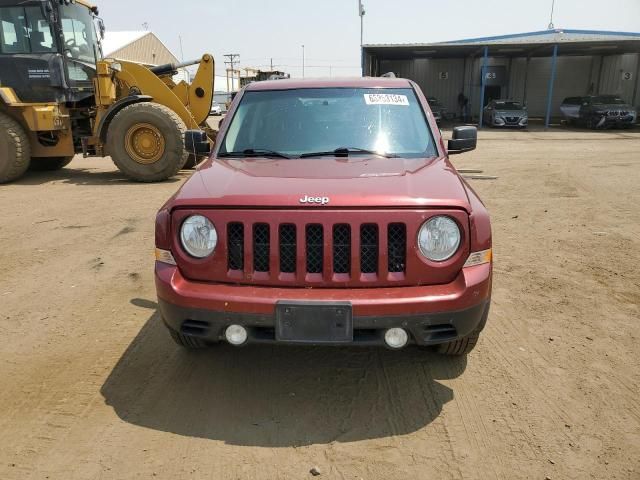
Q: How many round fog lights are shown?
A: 2